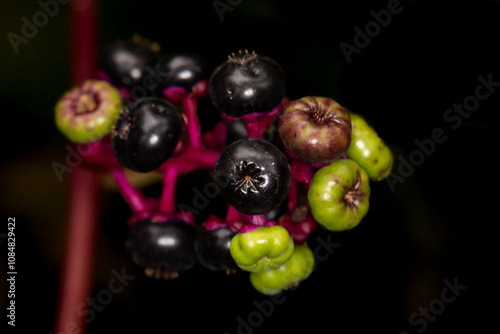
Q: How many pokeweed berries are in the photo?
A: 13